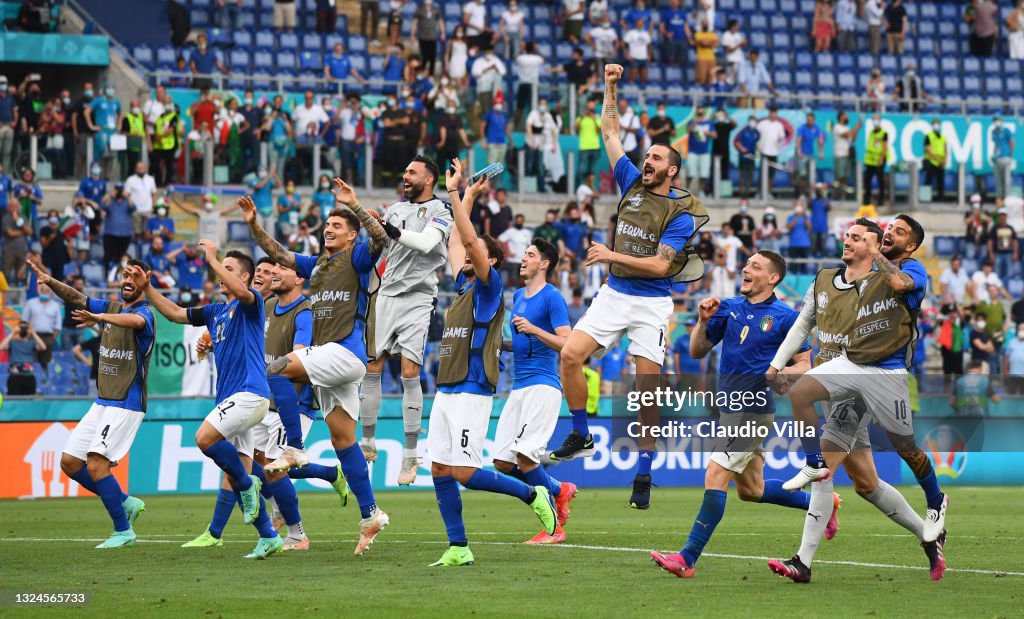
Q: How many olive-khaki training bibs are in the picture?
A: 7